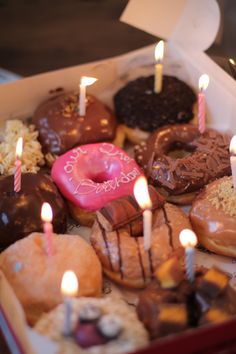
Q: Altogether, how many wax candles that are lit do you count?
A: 9